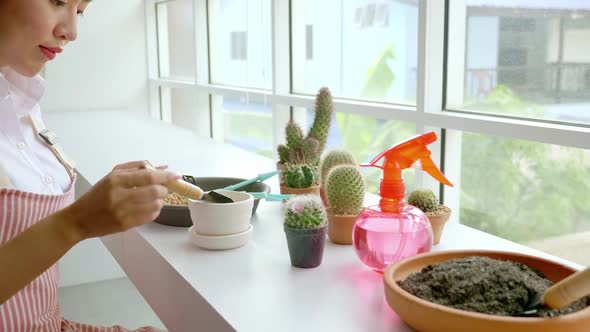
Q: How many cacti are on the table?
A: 6